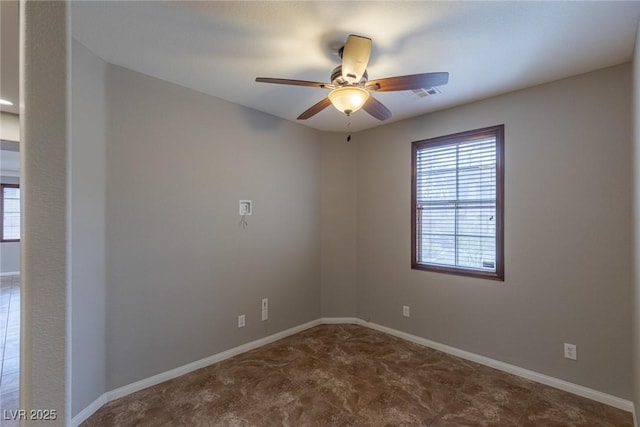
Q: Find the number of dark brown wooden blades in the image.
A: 4